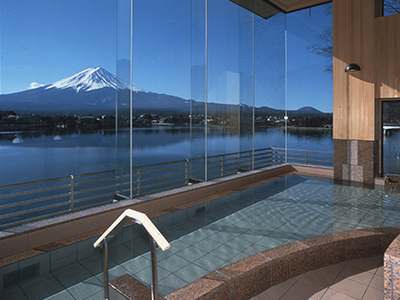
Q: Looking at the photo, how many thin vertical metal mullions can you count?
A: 4